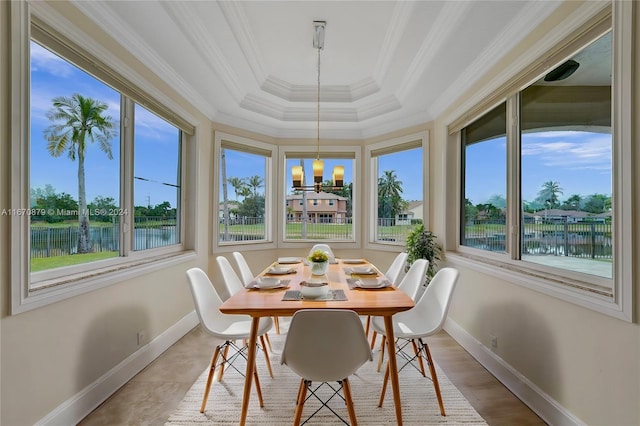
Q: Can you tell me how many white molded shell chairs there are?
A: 8